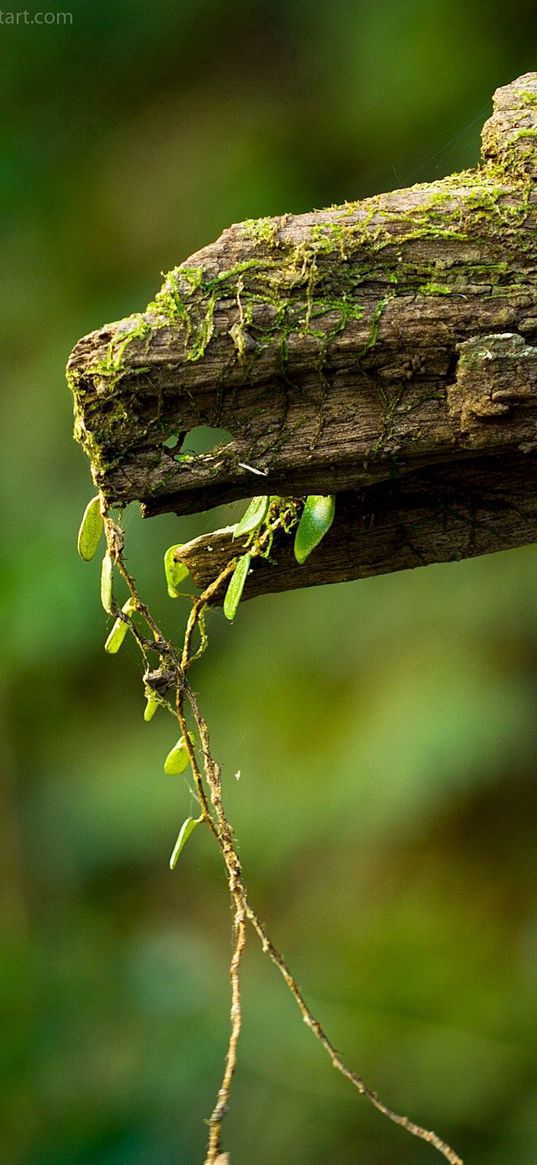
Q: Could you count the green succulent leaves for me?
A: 10